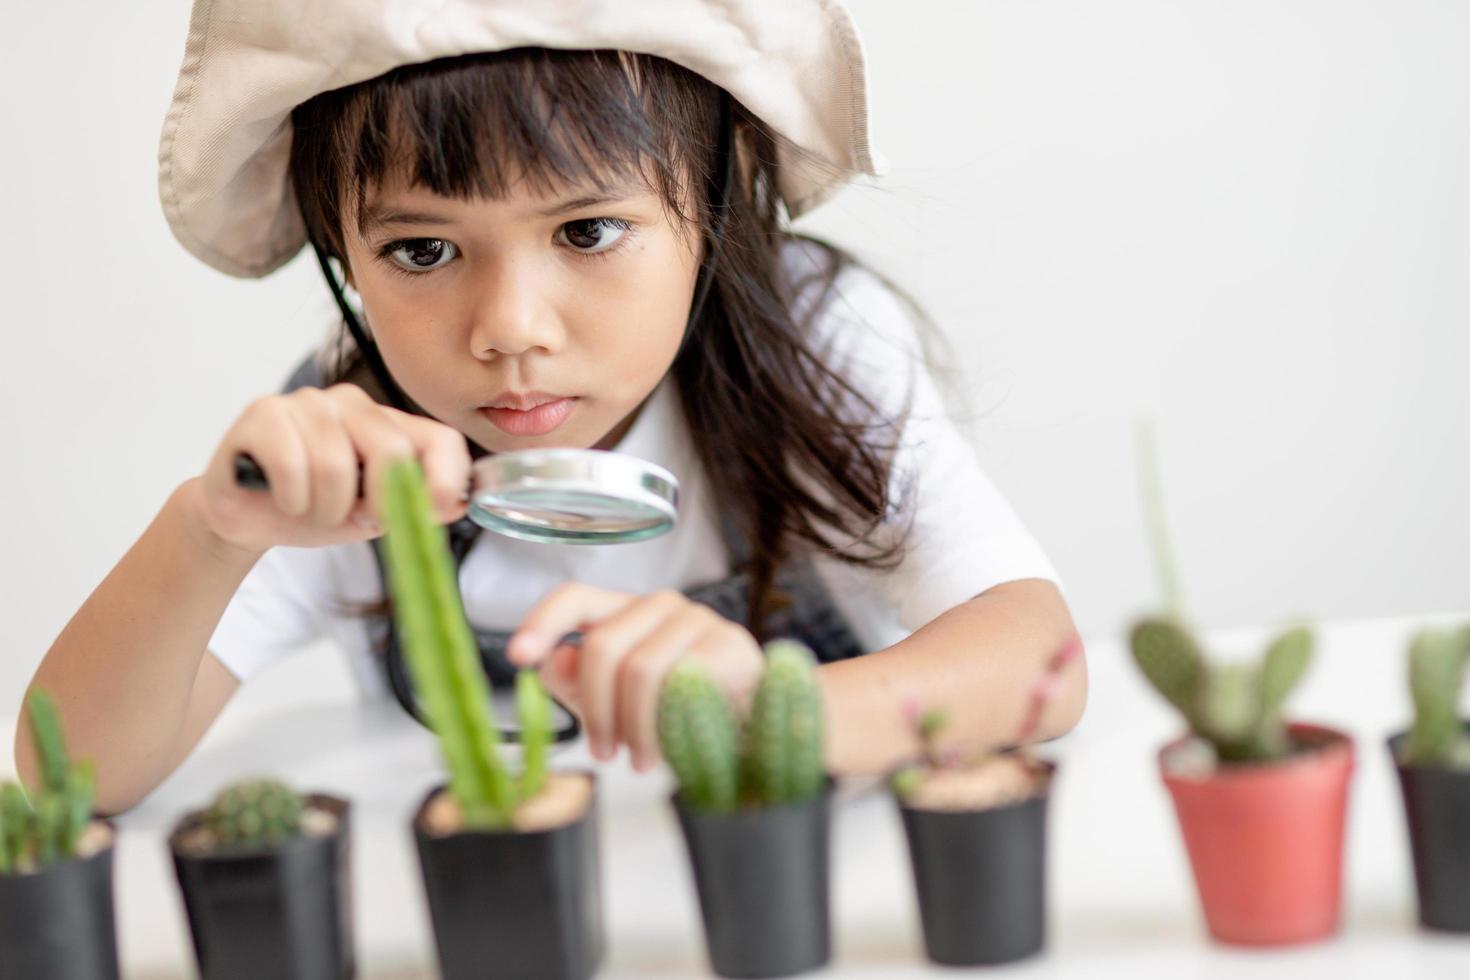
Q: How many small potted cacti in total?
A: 7